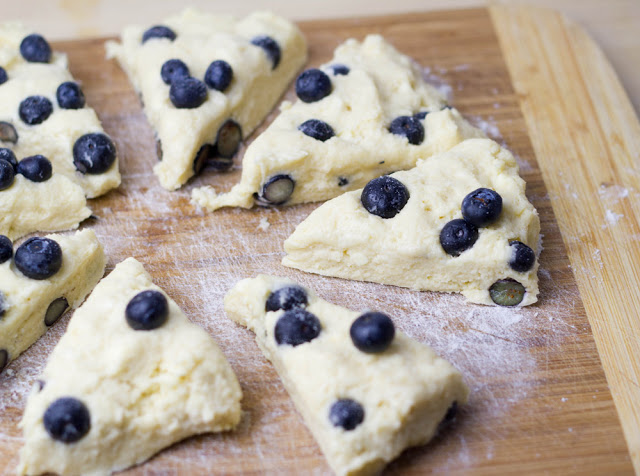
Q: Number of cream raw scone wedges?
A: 8